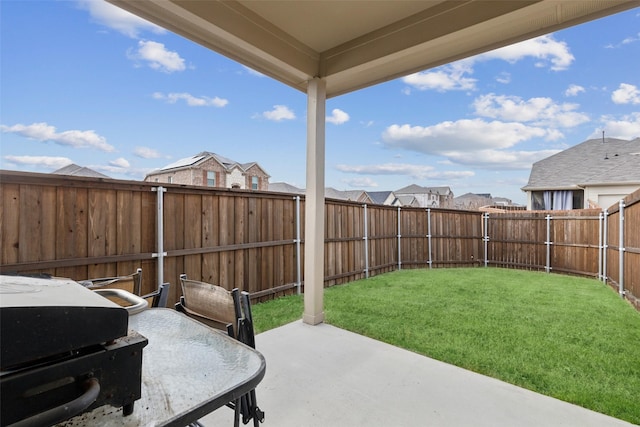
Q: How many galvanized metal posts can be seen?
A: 10